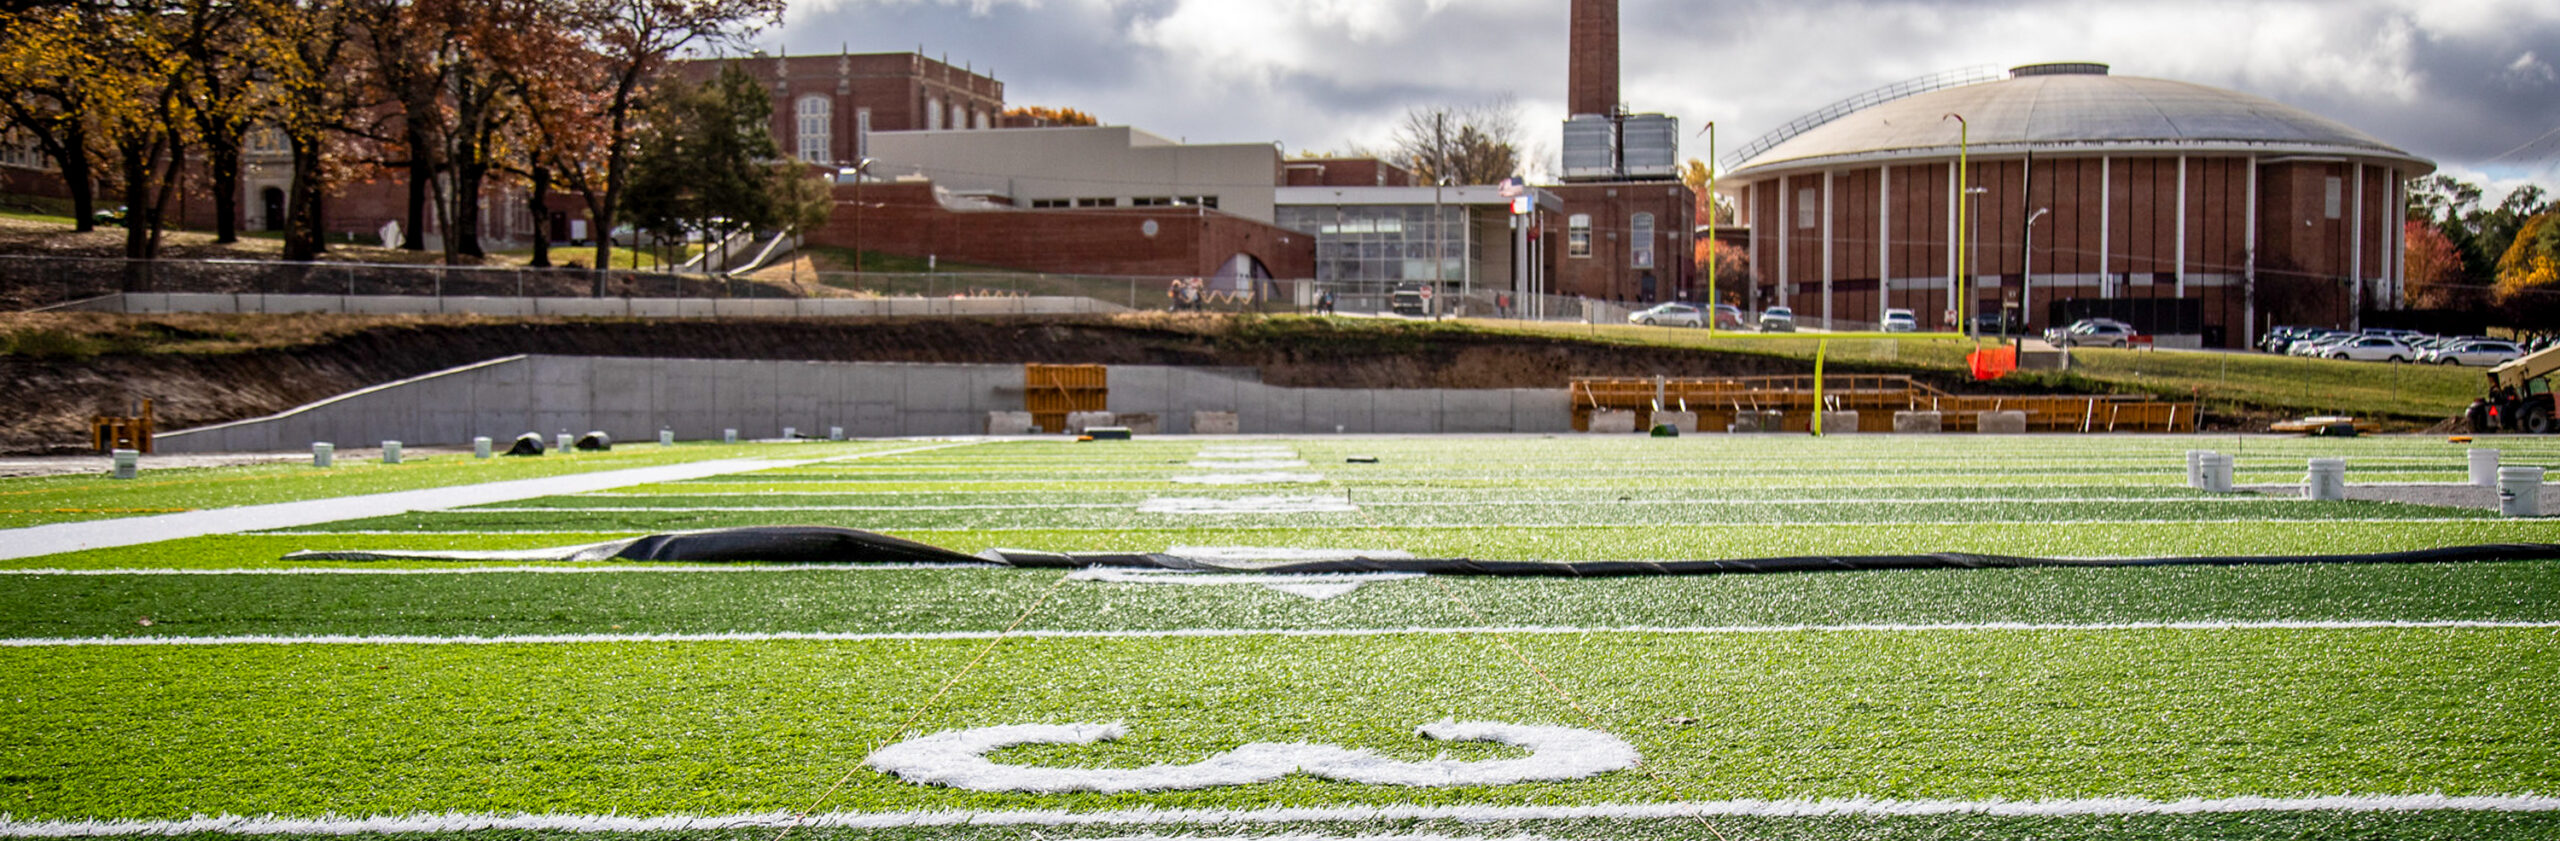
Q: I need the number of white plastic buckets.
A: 14